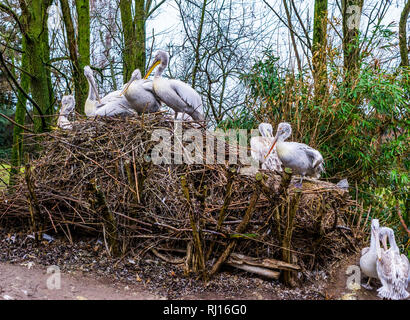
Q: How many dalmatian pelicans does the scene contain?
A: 8